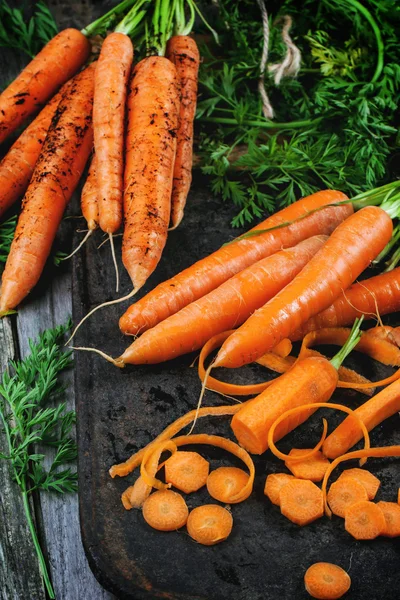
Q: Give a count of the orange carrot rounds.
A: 12